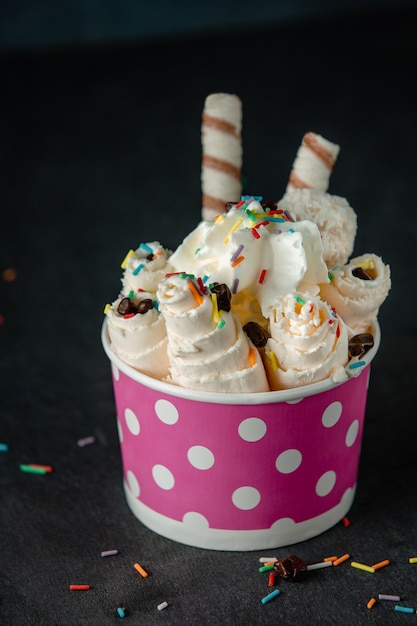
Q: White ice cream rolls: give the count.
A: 5